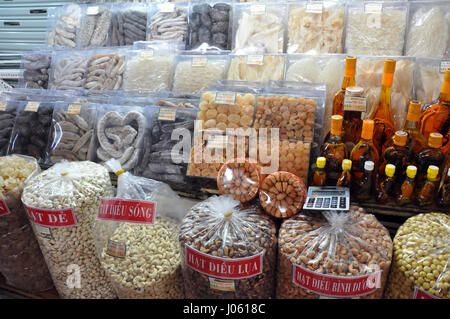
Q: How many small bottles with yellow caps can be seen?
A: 5